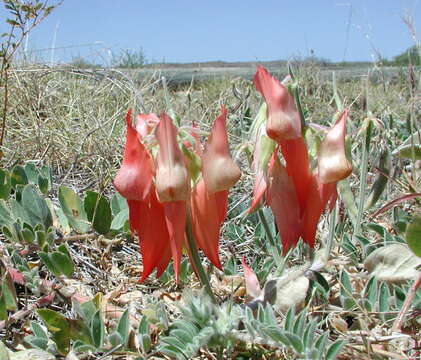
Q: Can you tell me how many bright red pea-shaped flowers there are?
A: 5